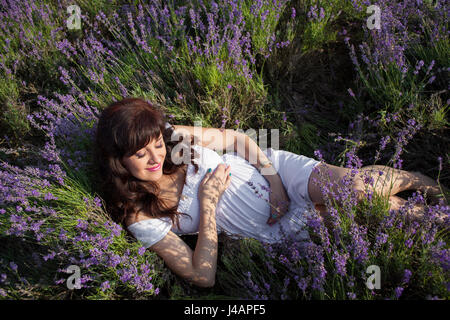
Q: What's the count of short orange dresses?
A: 0